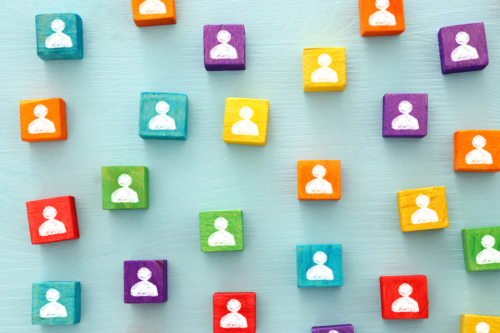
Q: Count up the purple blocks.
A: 5